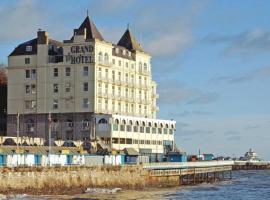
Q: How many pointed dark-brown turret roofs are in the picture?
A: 2